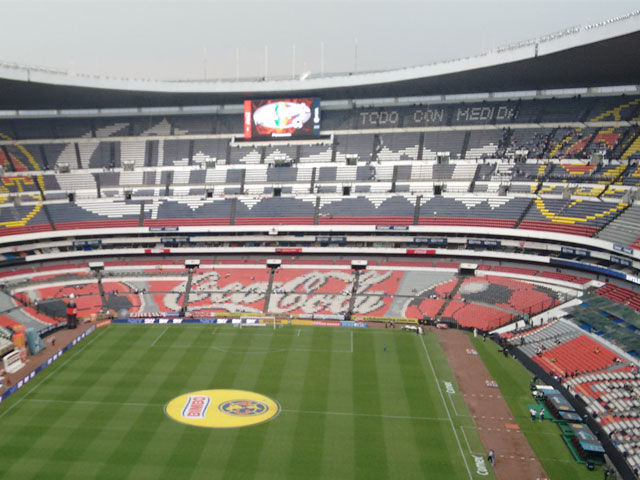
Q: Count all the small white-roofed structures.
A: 5